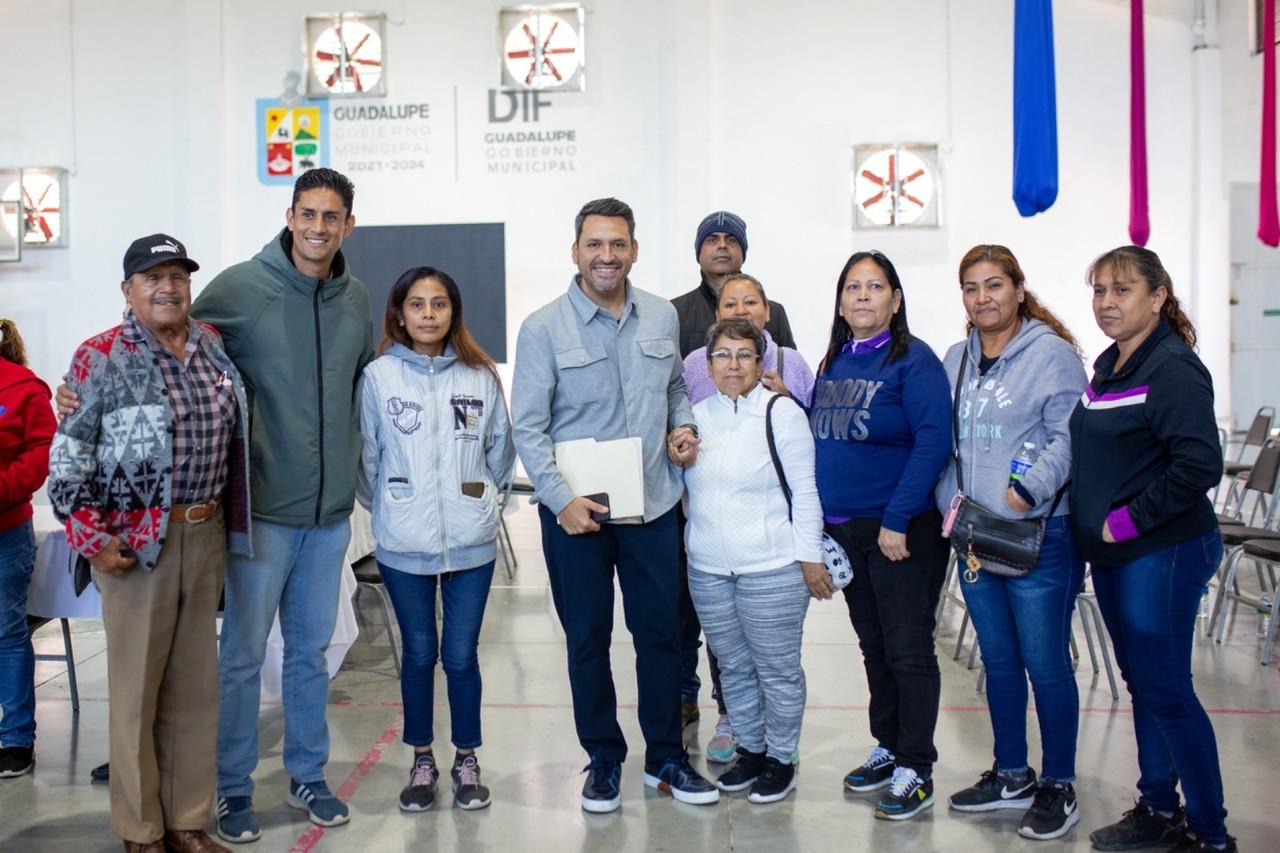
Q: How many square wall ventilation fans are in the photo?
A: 4